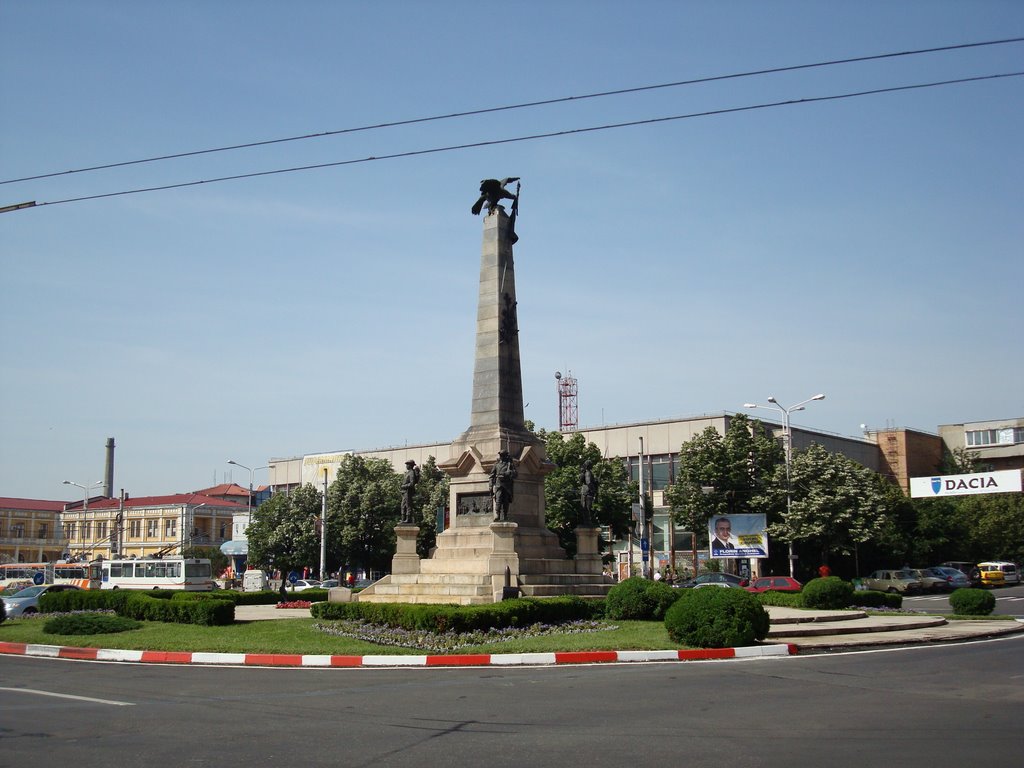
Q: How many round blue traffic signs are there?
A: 2